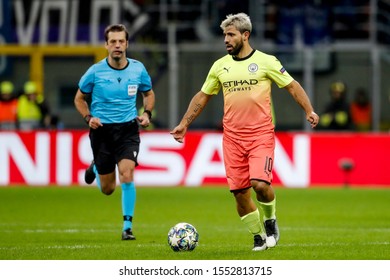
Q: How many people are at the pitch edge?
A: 4